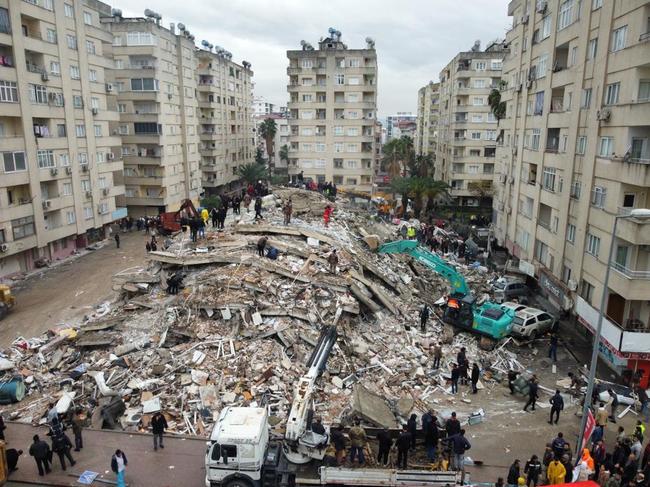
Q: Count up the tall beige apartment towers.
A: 7